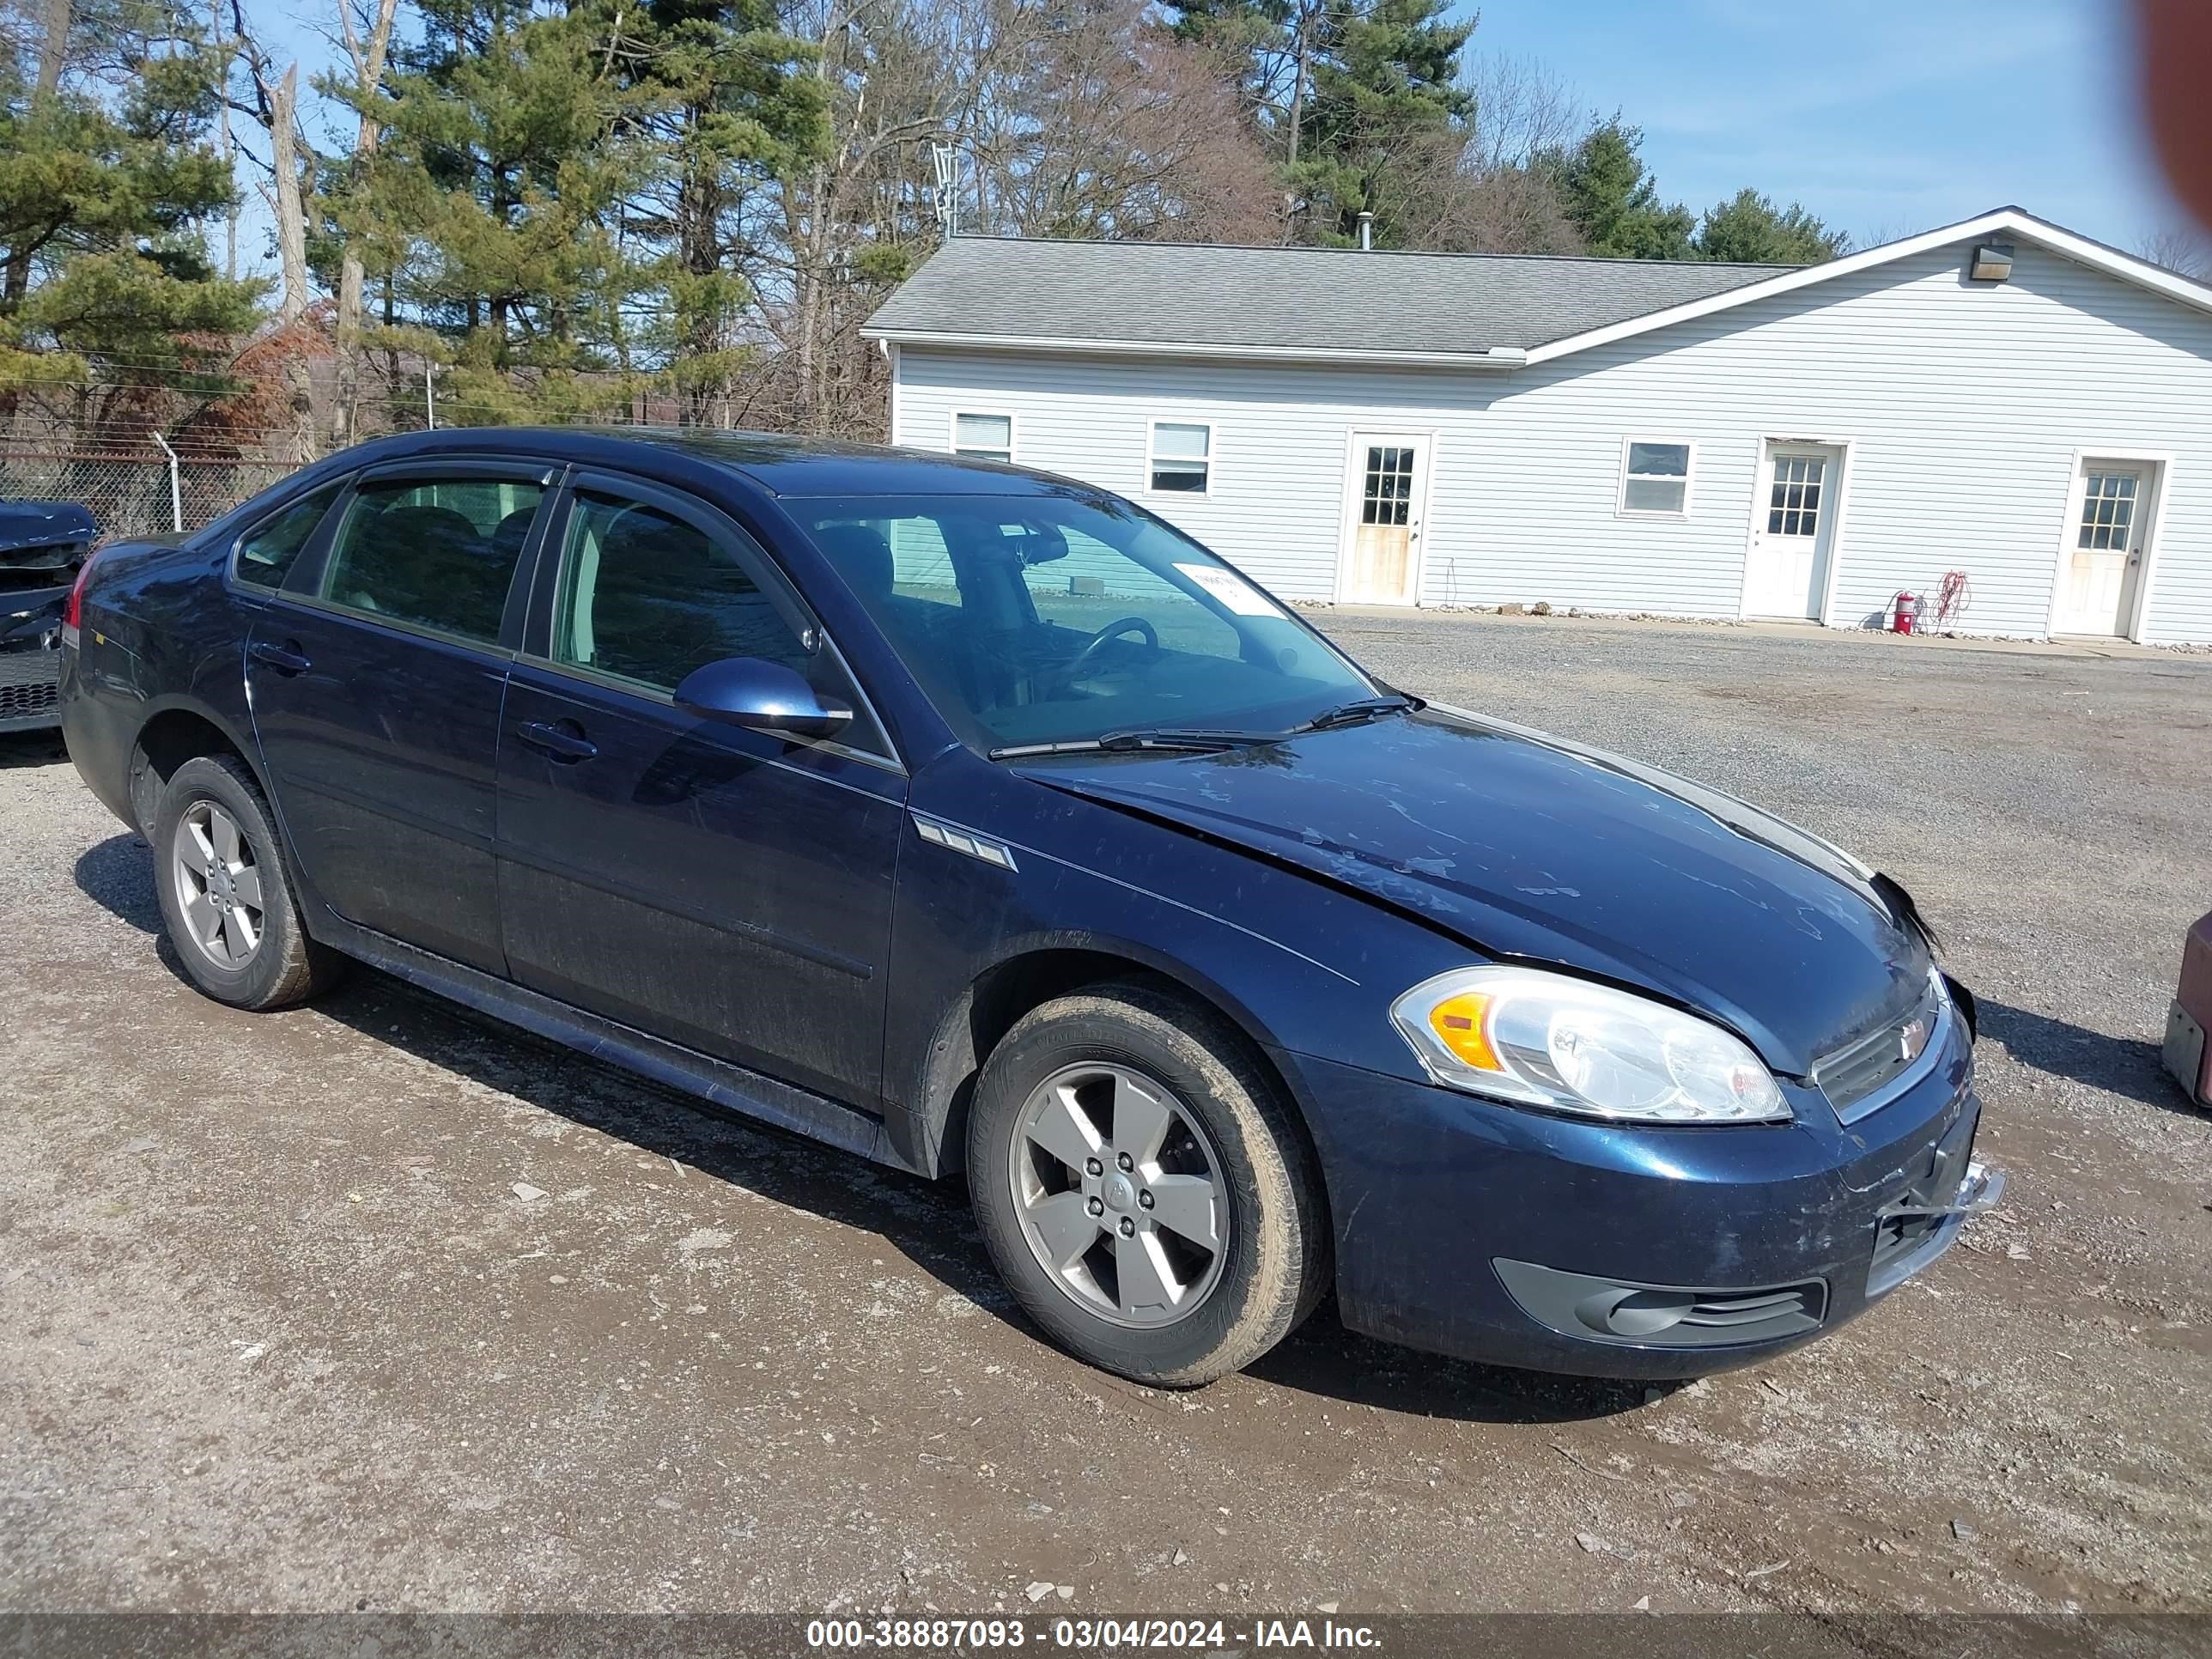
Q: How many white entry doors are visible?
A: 3